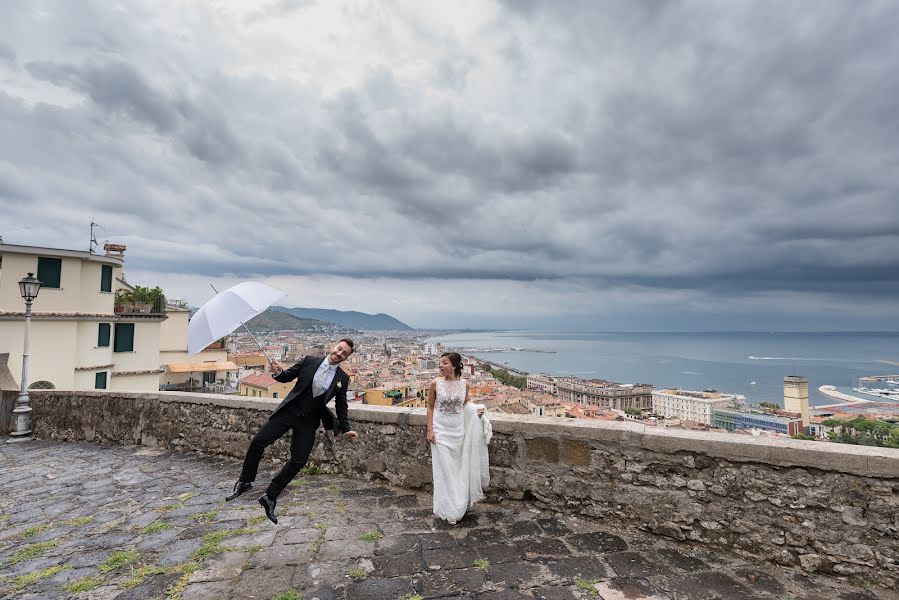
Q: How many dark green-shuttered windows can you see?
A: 5